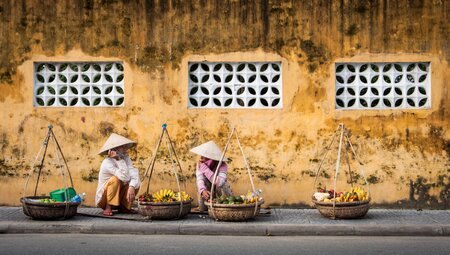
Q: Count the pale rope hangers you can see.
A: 4